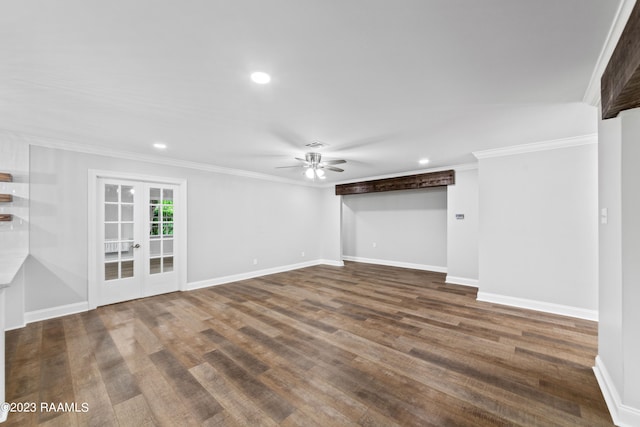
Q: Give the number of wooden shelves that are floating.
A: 3